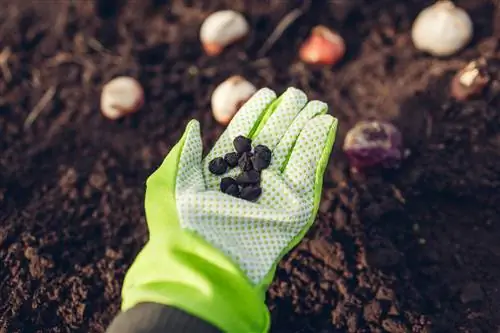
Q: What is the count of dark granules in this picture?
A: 8